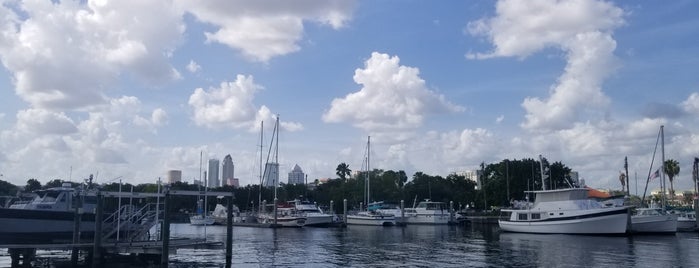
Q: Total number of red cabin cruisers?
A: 0